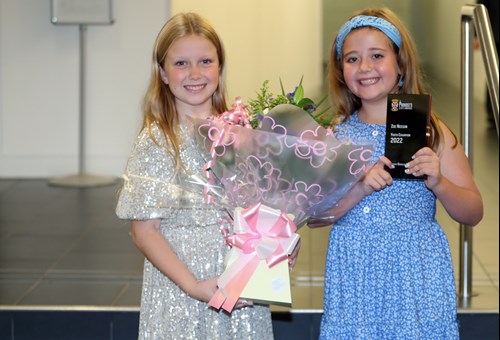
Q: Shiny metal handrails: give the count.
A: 1